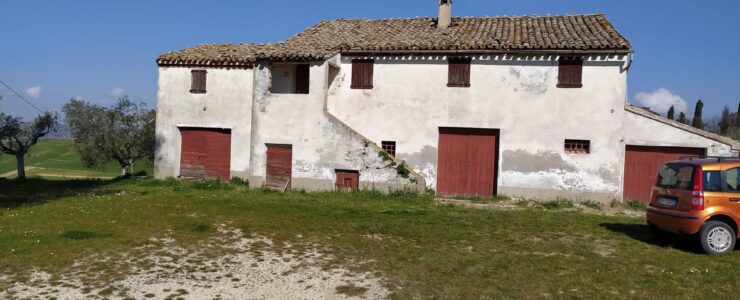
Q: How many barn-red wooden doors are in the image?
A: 5